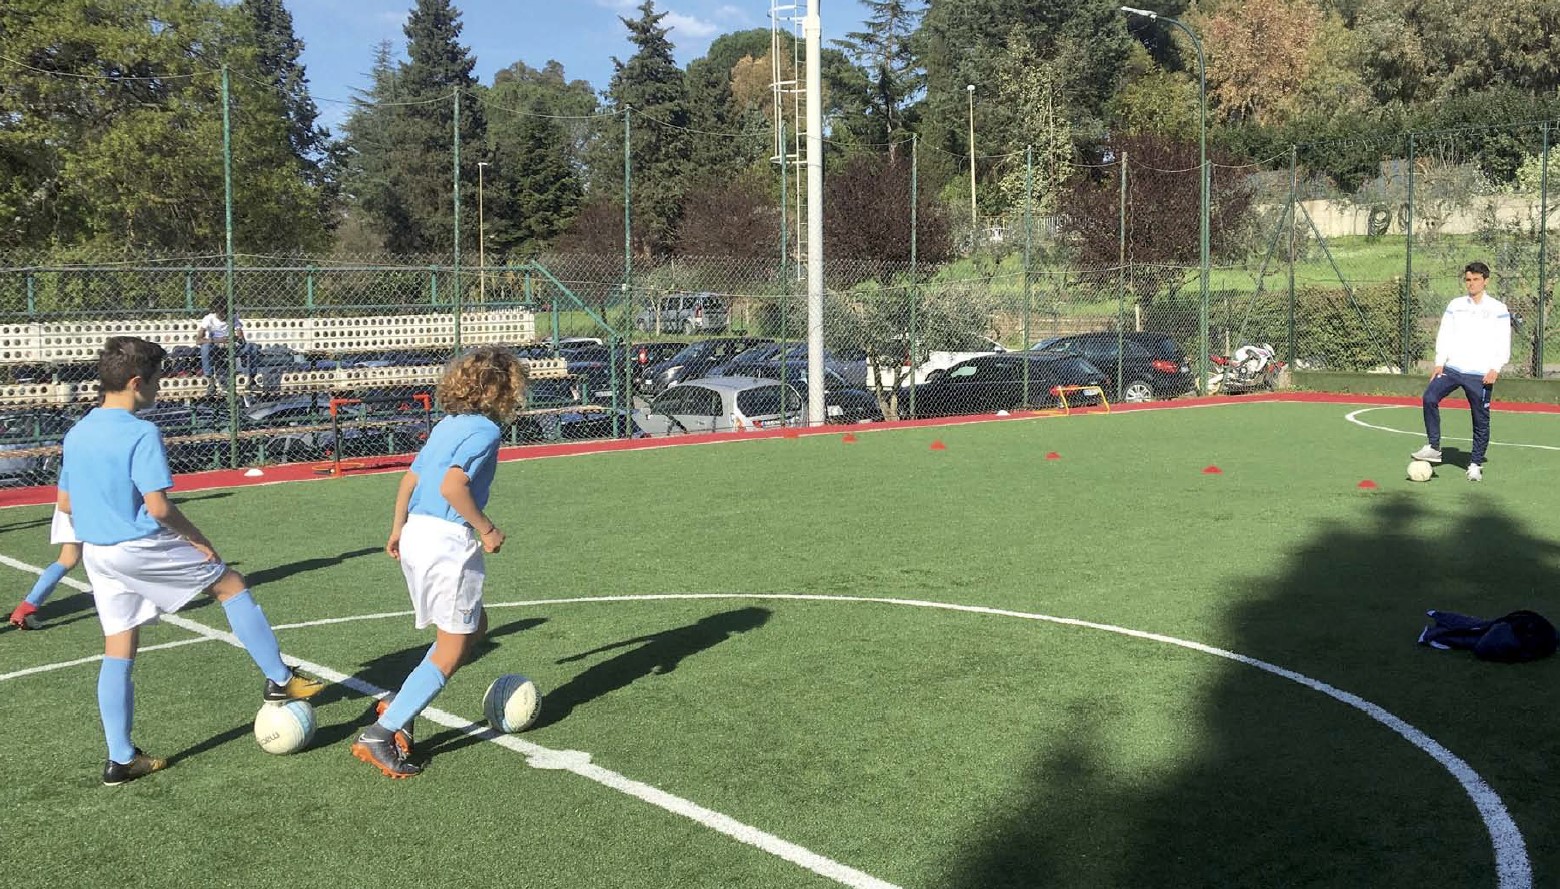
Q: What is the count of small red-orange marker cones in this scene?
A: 6